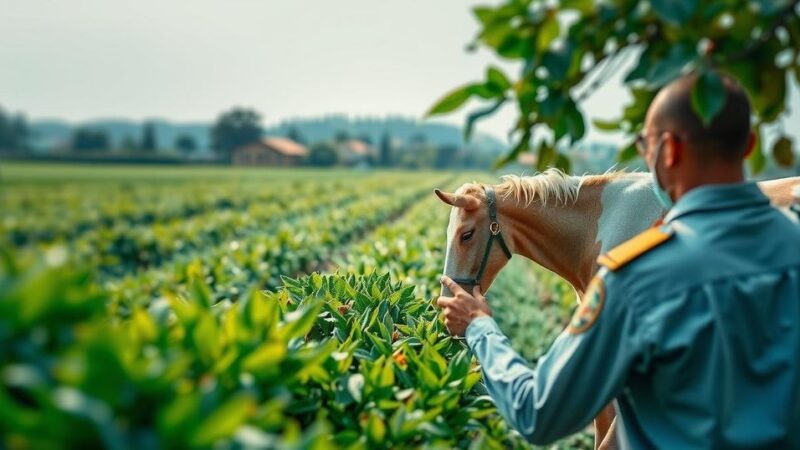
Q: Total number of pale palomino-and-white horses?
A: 1